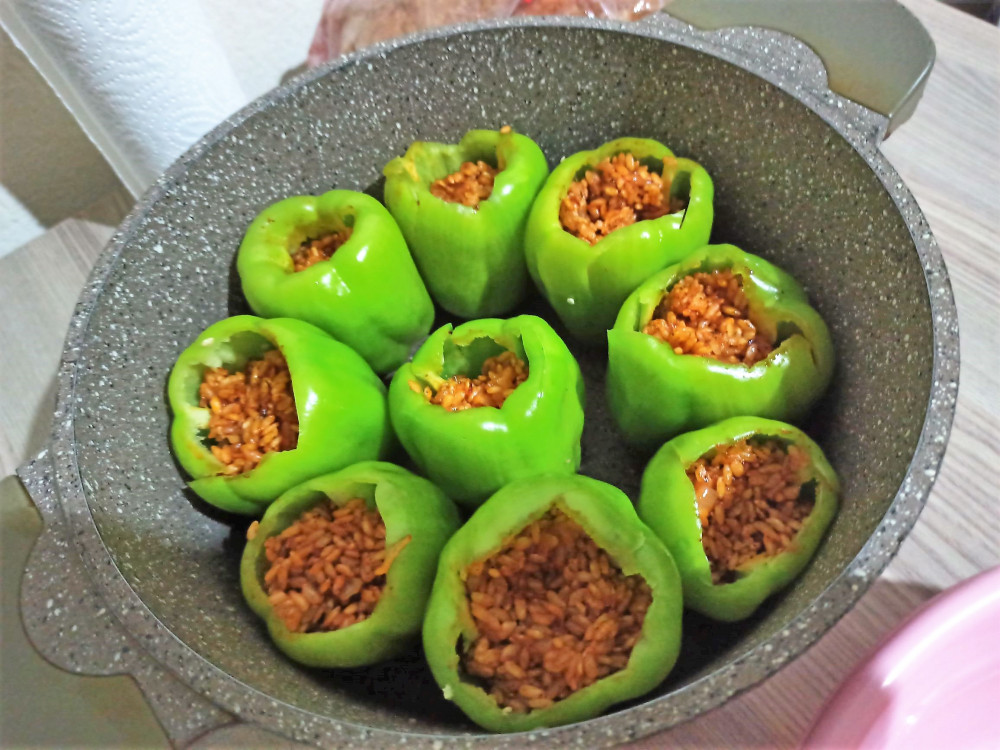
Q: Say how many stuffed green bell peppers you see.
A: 9